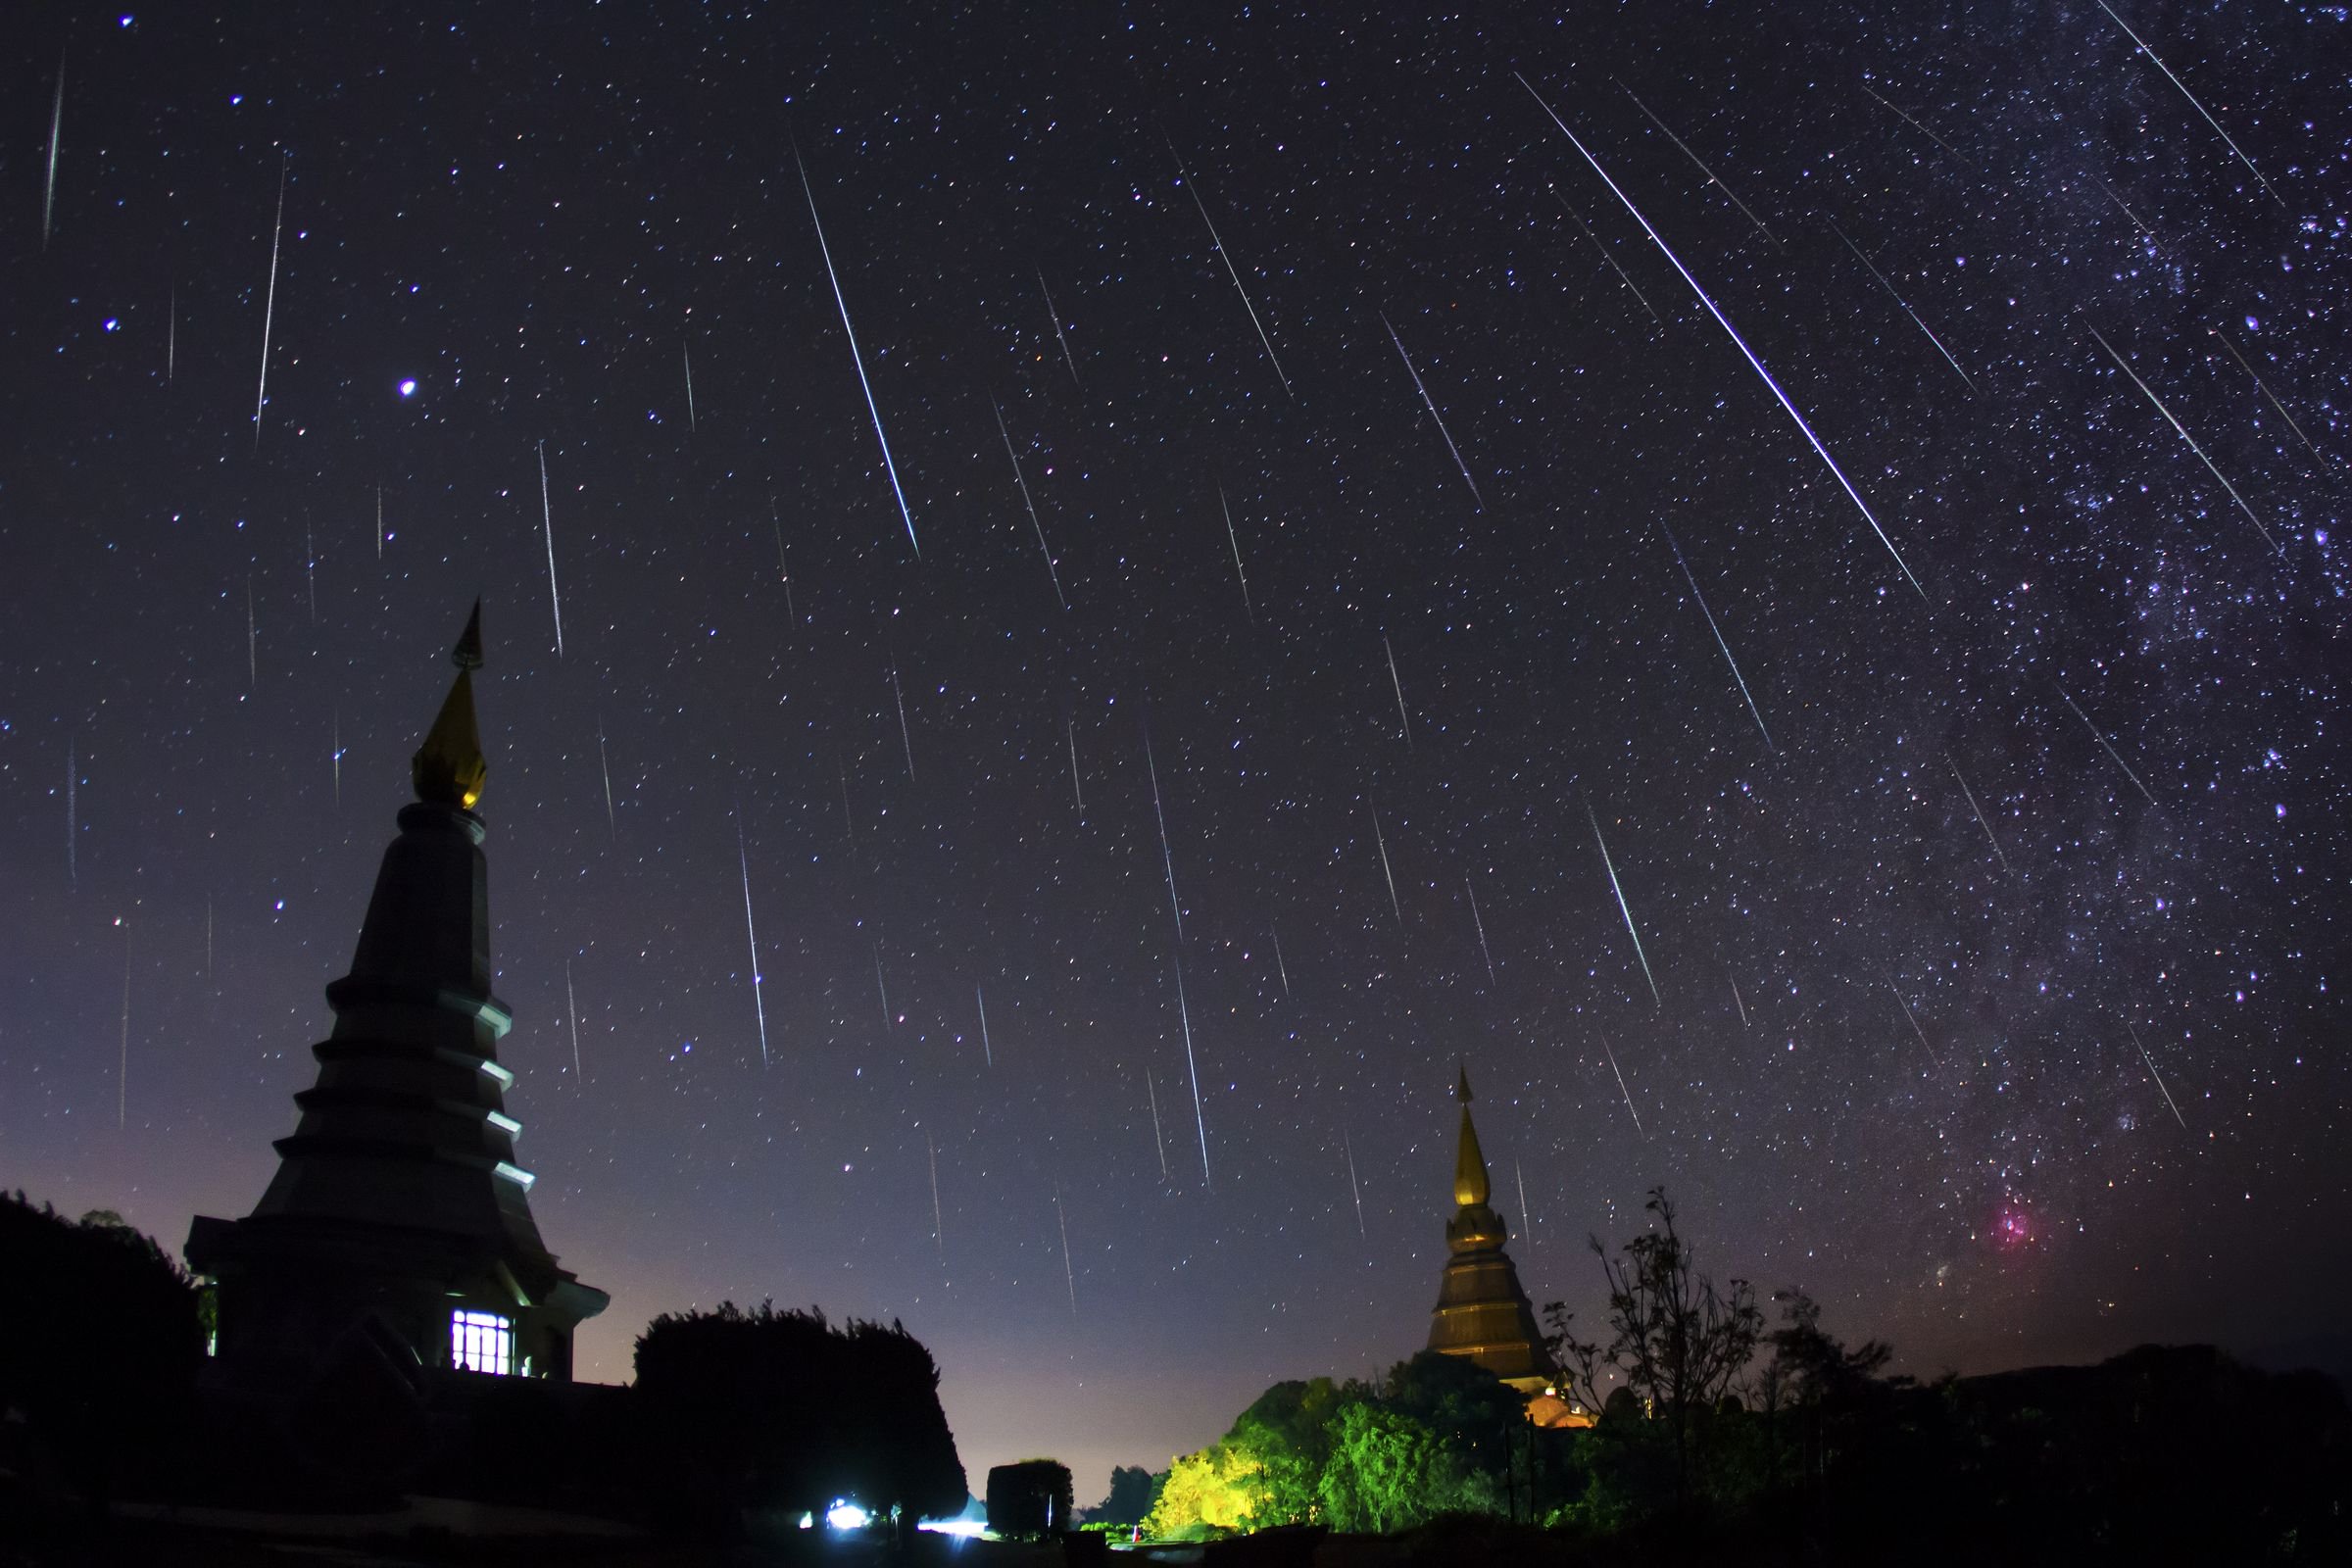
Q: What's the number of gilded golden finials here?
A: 2